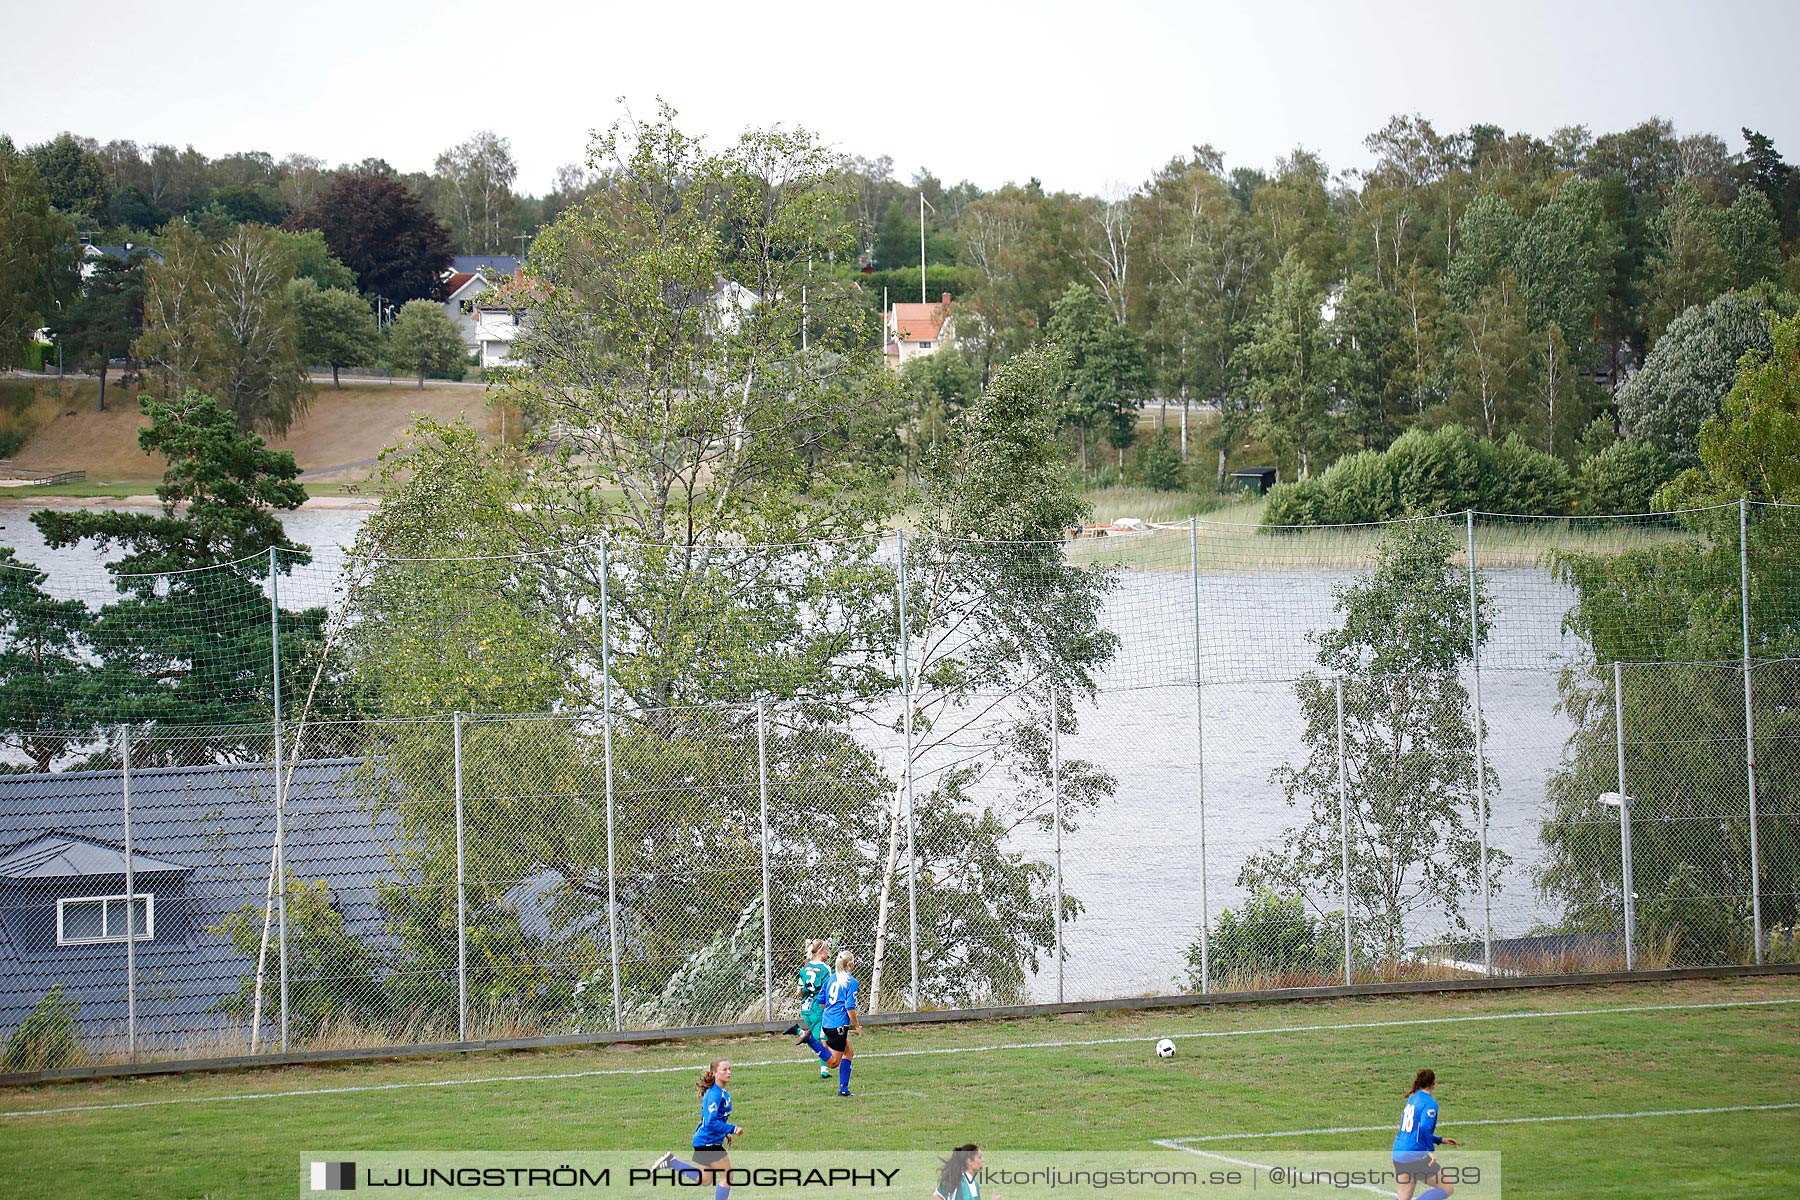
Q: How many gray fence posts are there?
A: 12